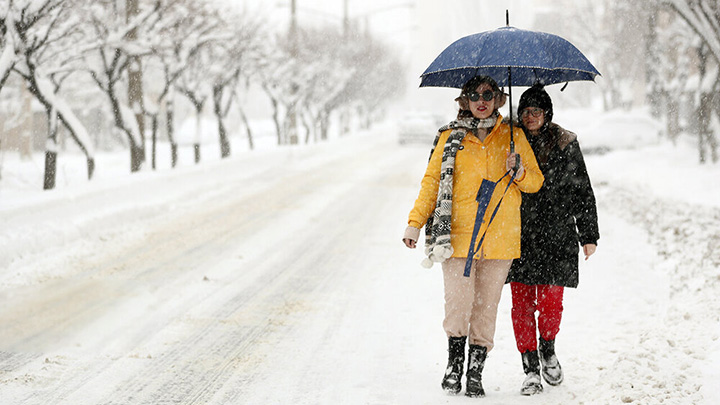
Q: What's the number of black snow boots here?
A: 4